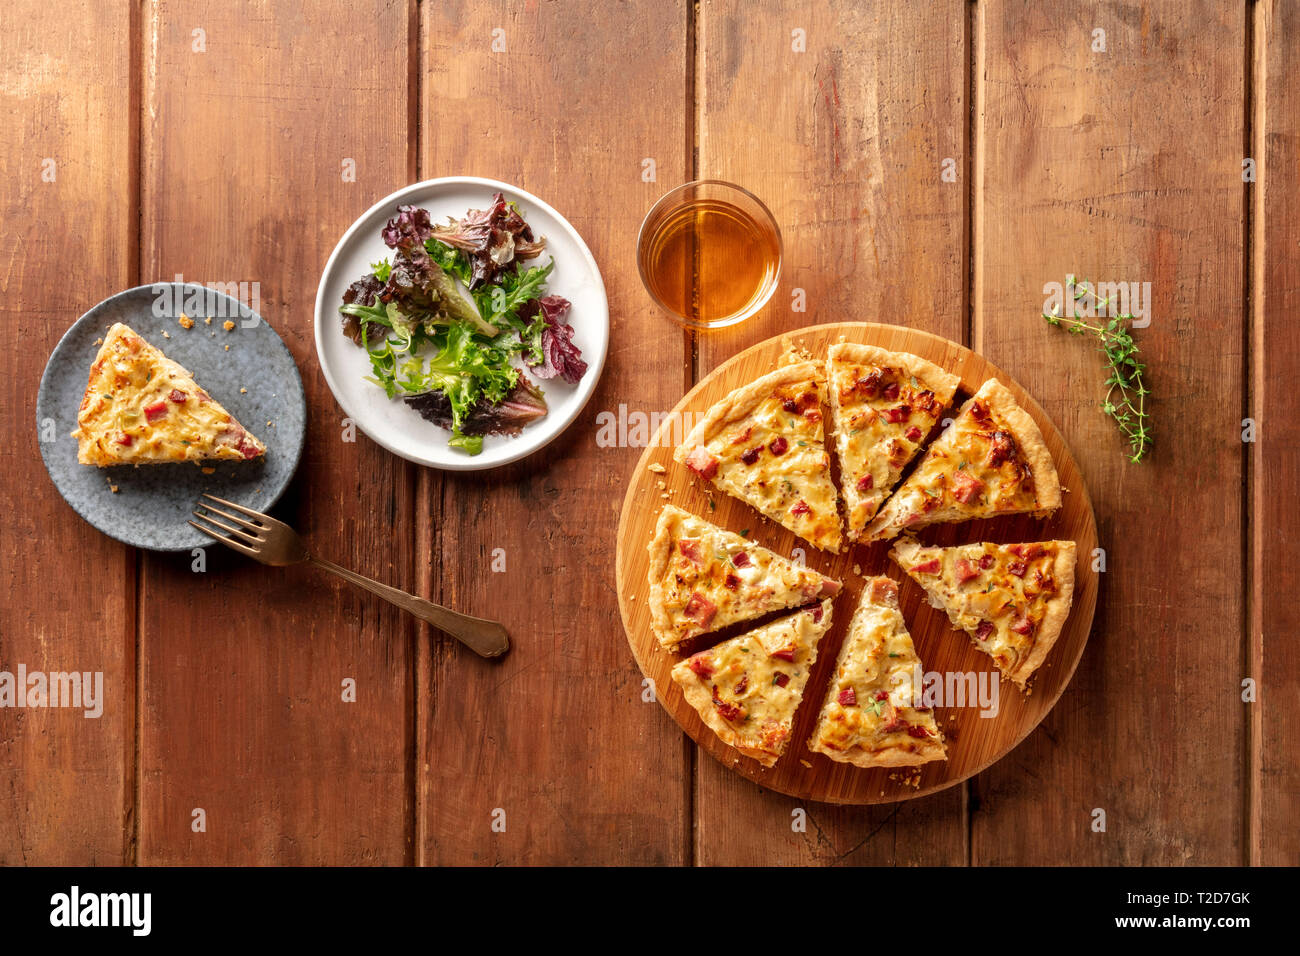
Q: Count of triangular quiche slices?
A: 8